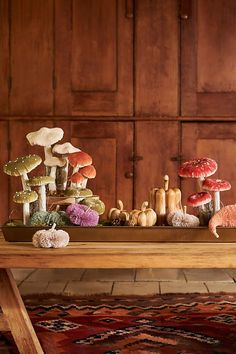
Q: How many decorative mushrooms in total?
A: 12